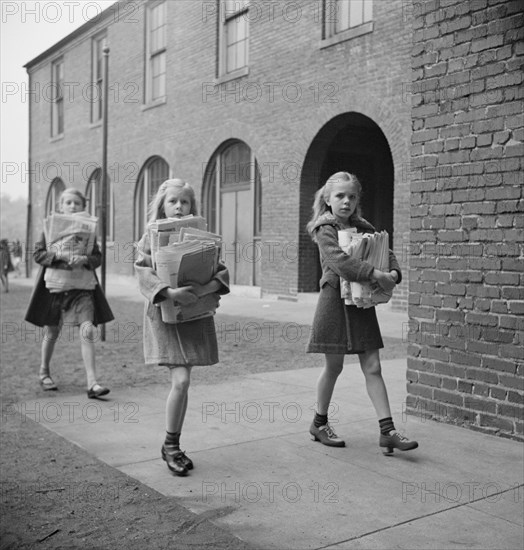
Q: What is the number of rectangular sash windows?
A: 5